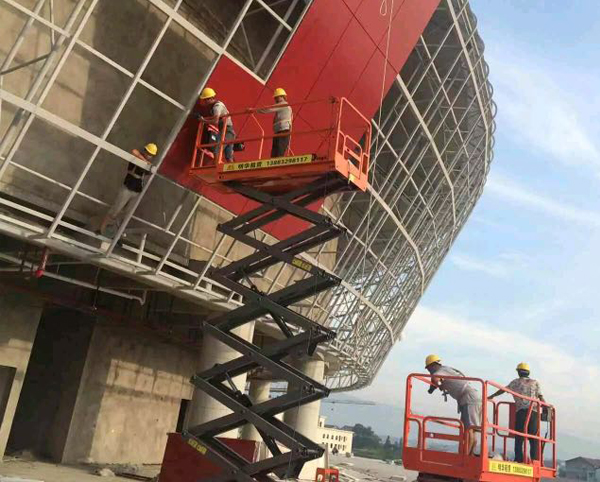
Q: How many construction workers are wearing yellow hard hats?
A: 5